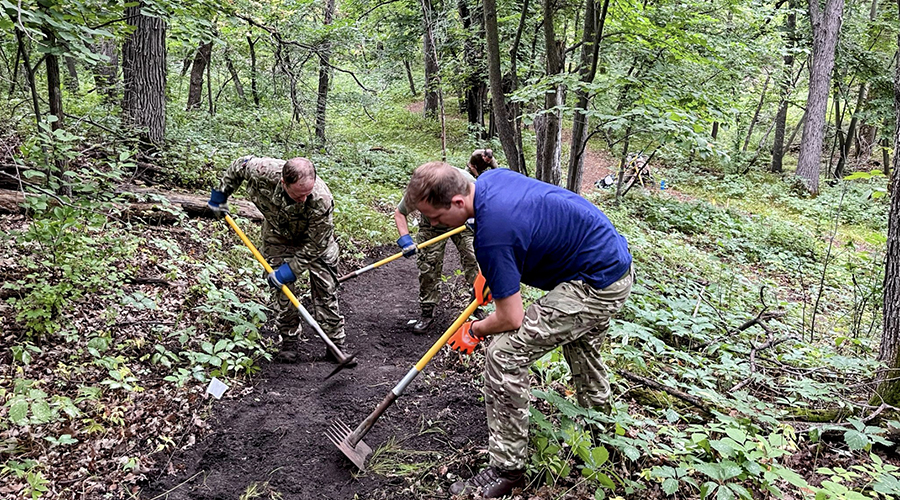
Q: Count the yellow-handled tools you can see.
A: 3